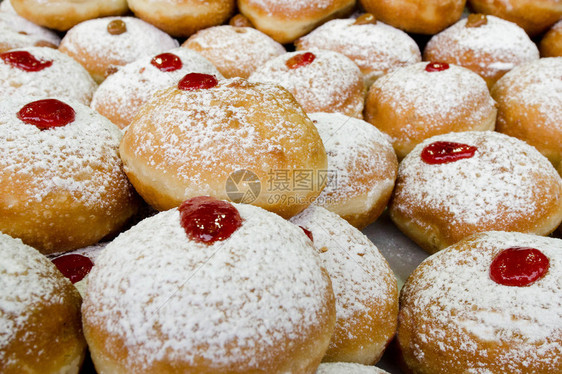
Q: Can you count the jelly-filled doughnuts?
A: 11